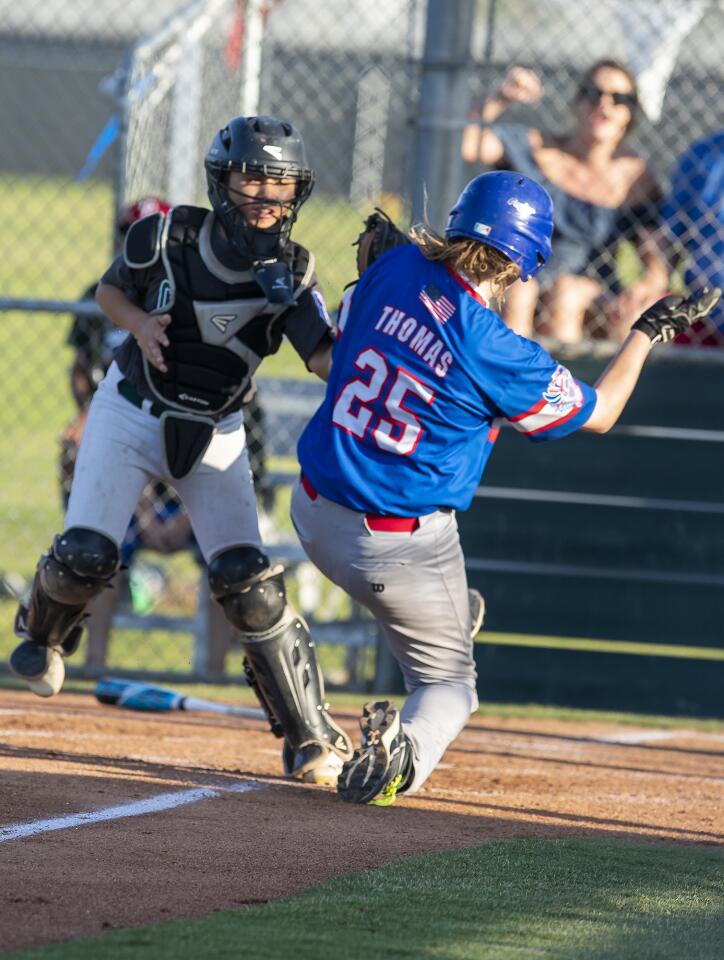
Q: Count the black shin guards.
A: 2